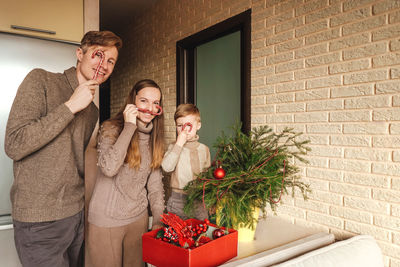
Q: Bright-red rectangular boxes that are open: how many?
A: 1